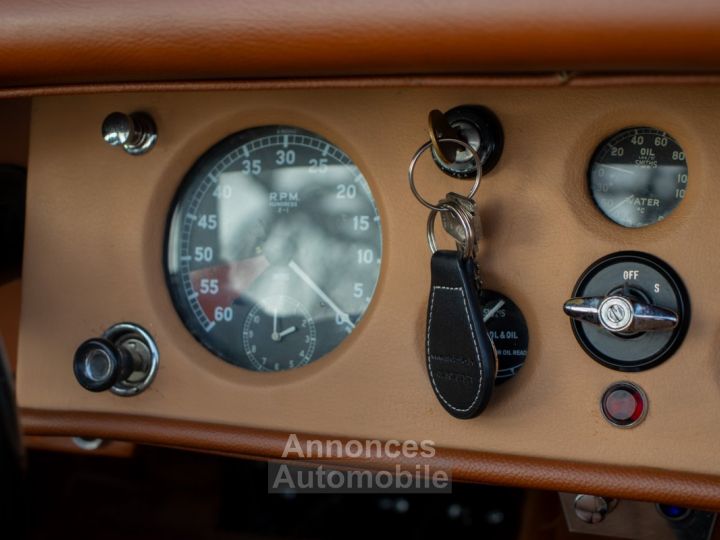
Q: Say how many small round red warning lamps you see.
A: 1